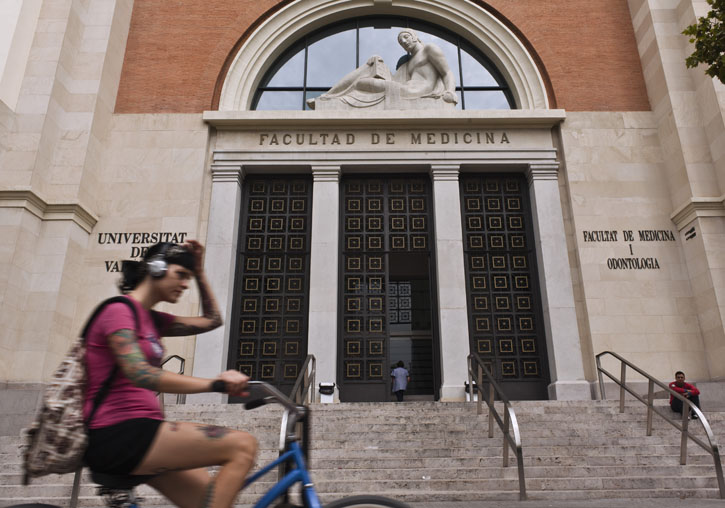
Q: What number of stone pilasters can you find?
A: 4